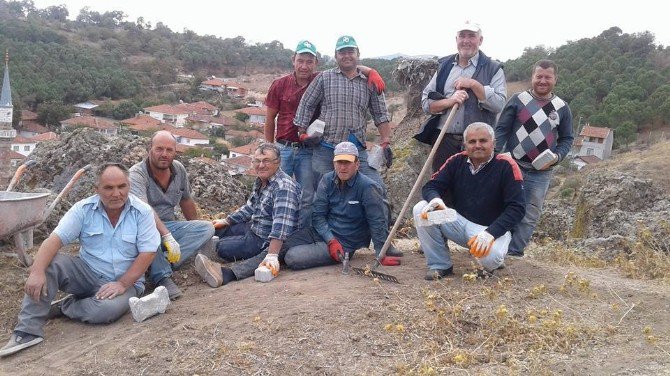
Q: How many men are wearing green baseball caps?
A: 2